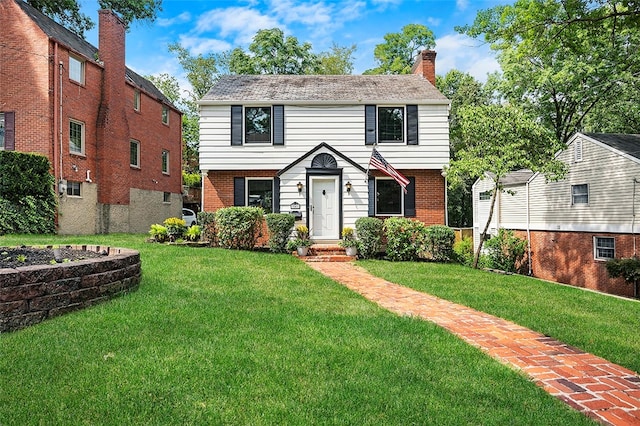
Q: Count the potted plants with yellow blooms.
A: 2